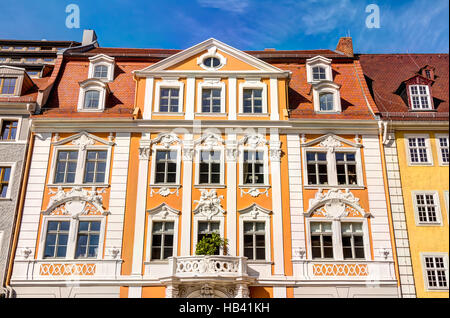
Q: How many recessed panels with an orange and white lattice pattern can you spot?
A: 2